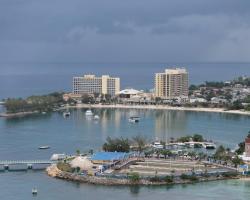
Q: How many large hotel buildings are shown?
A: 2